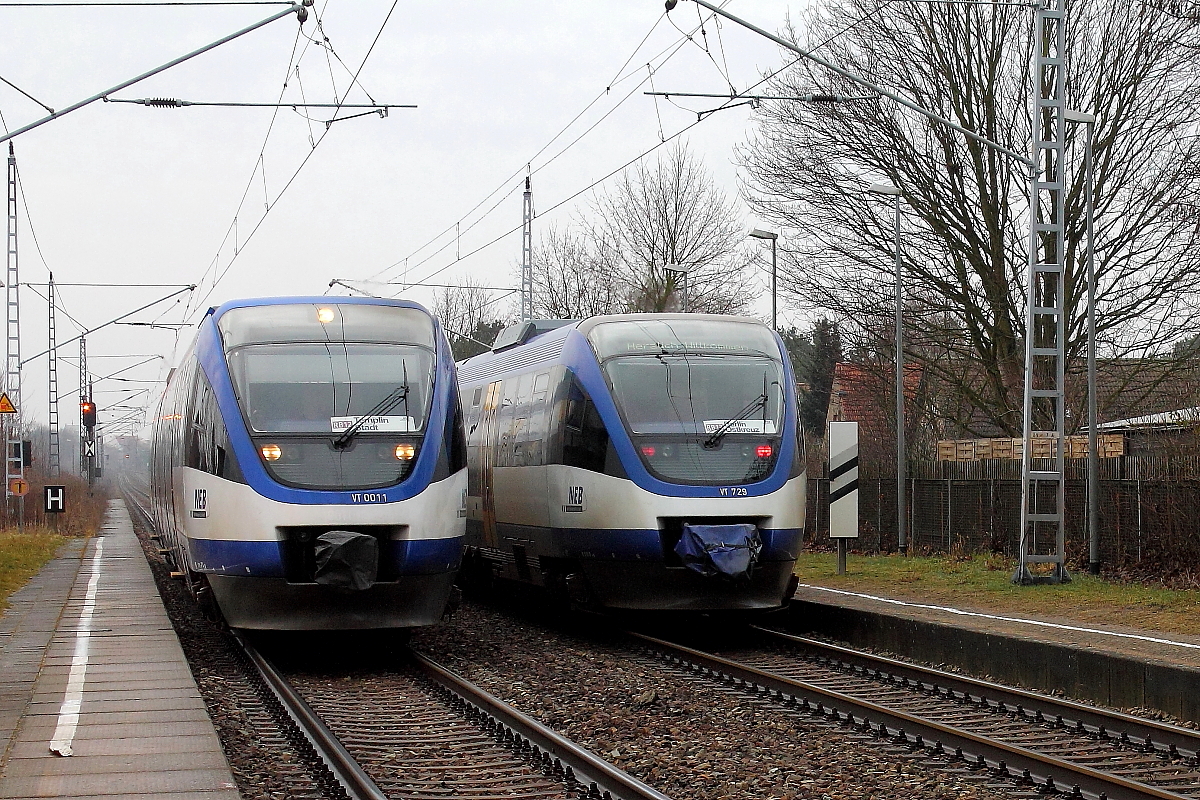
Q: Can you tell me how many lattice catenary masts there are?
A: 5